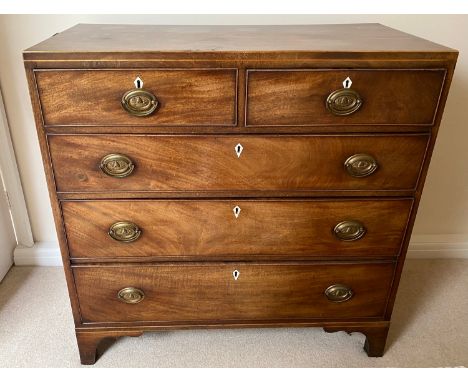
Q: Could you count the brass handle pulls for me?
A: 8